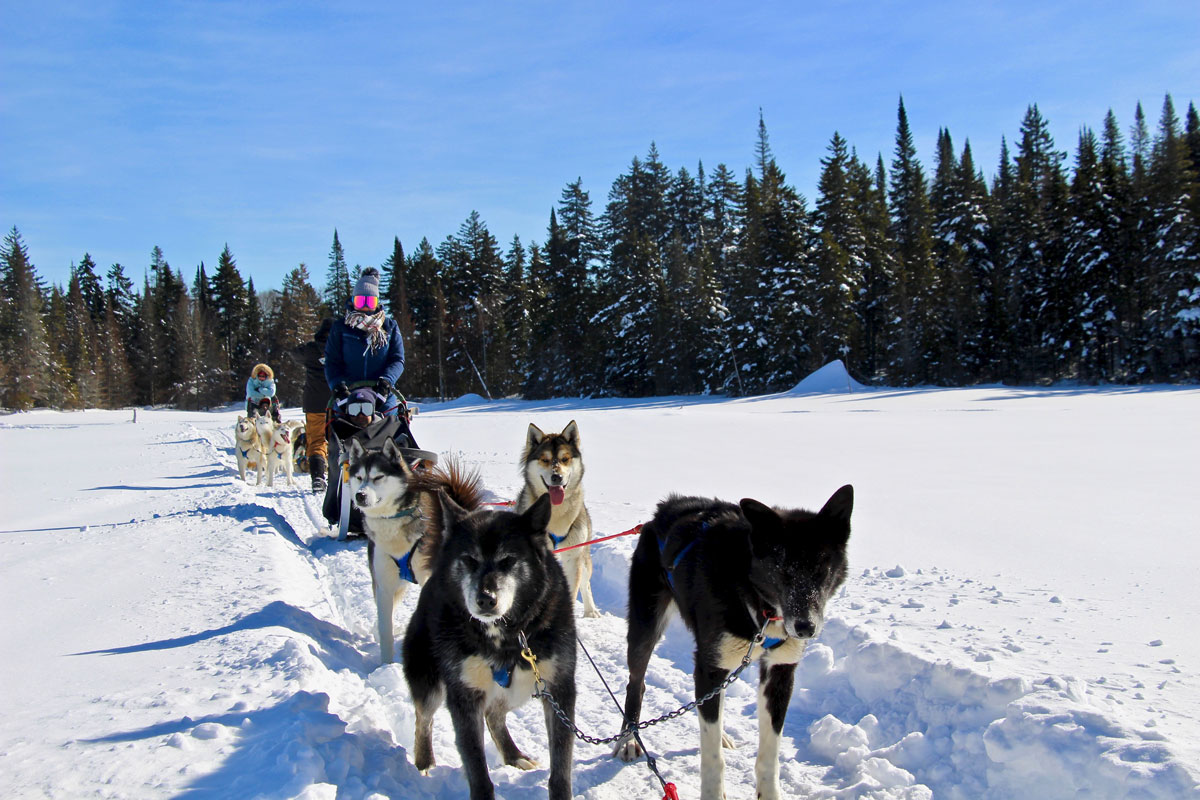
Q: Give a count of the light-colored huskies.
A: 3